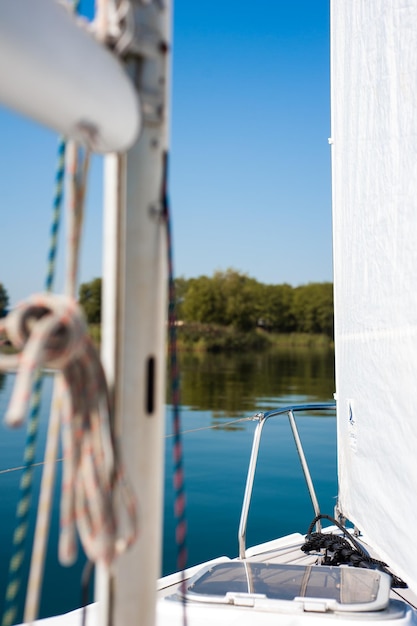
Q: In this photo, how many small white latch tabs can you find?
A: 2